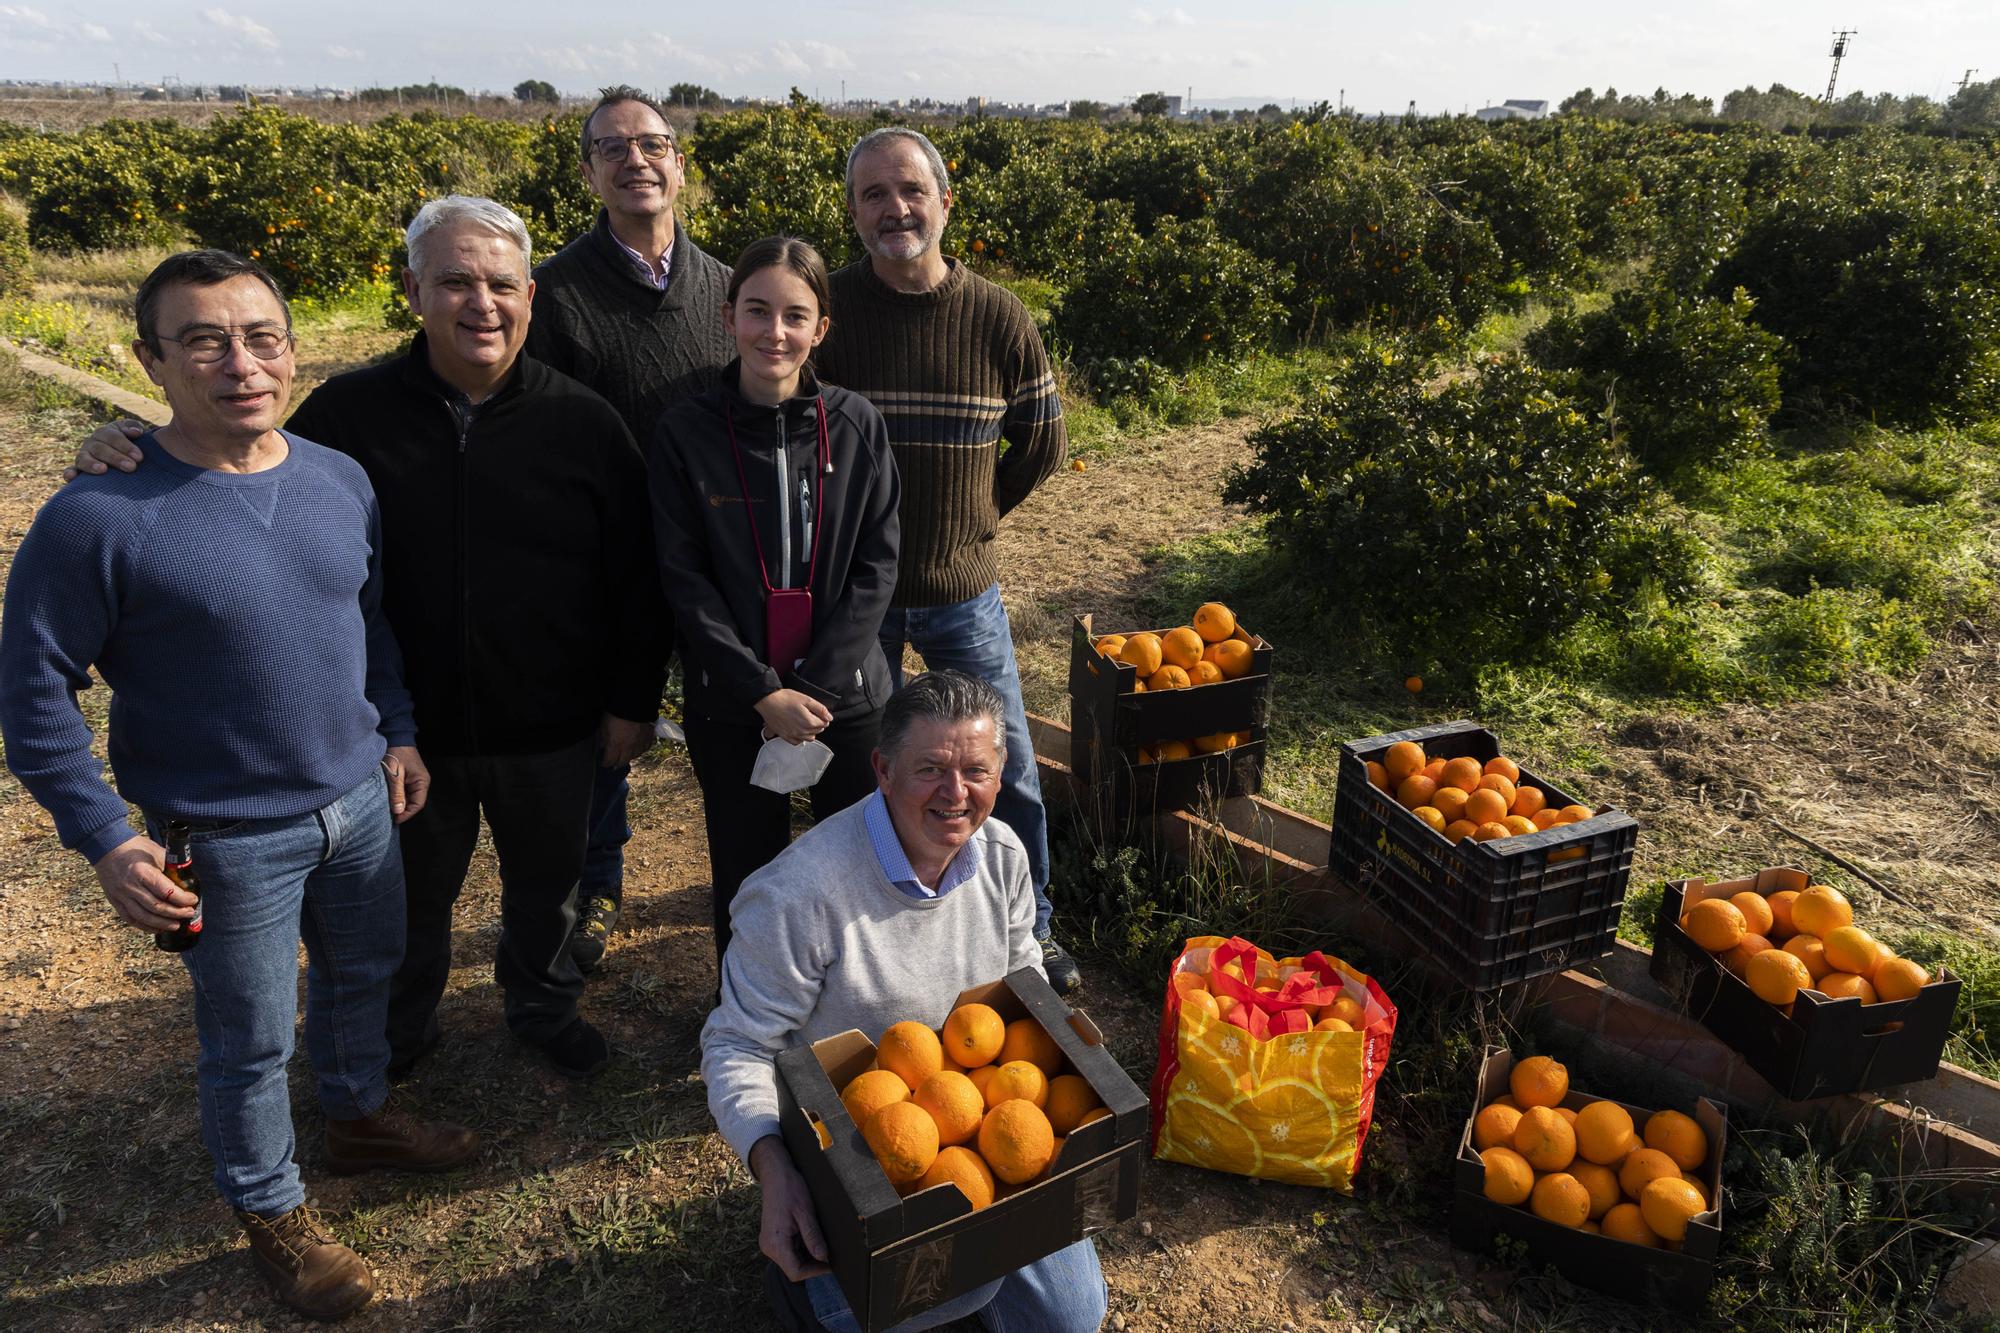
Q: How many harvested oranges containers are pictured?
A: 7